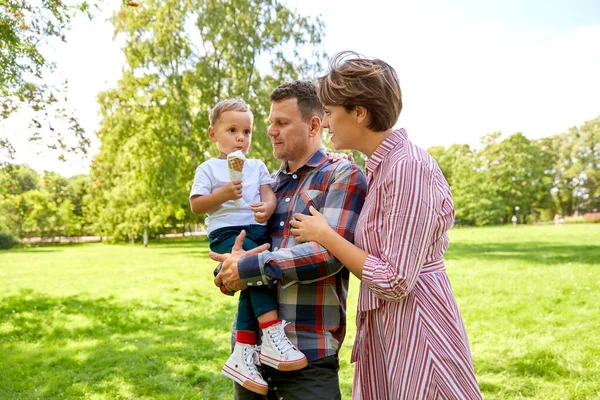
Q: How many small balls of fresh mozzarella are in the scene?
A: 0